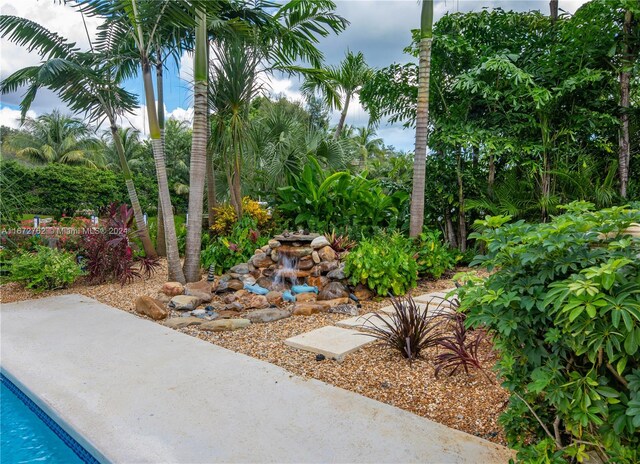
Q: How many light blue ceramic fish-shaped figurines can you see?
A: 3